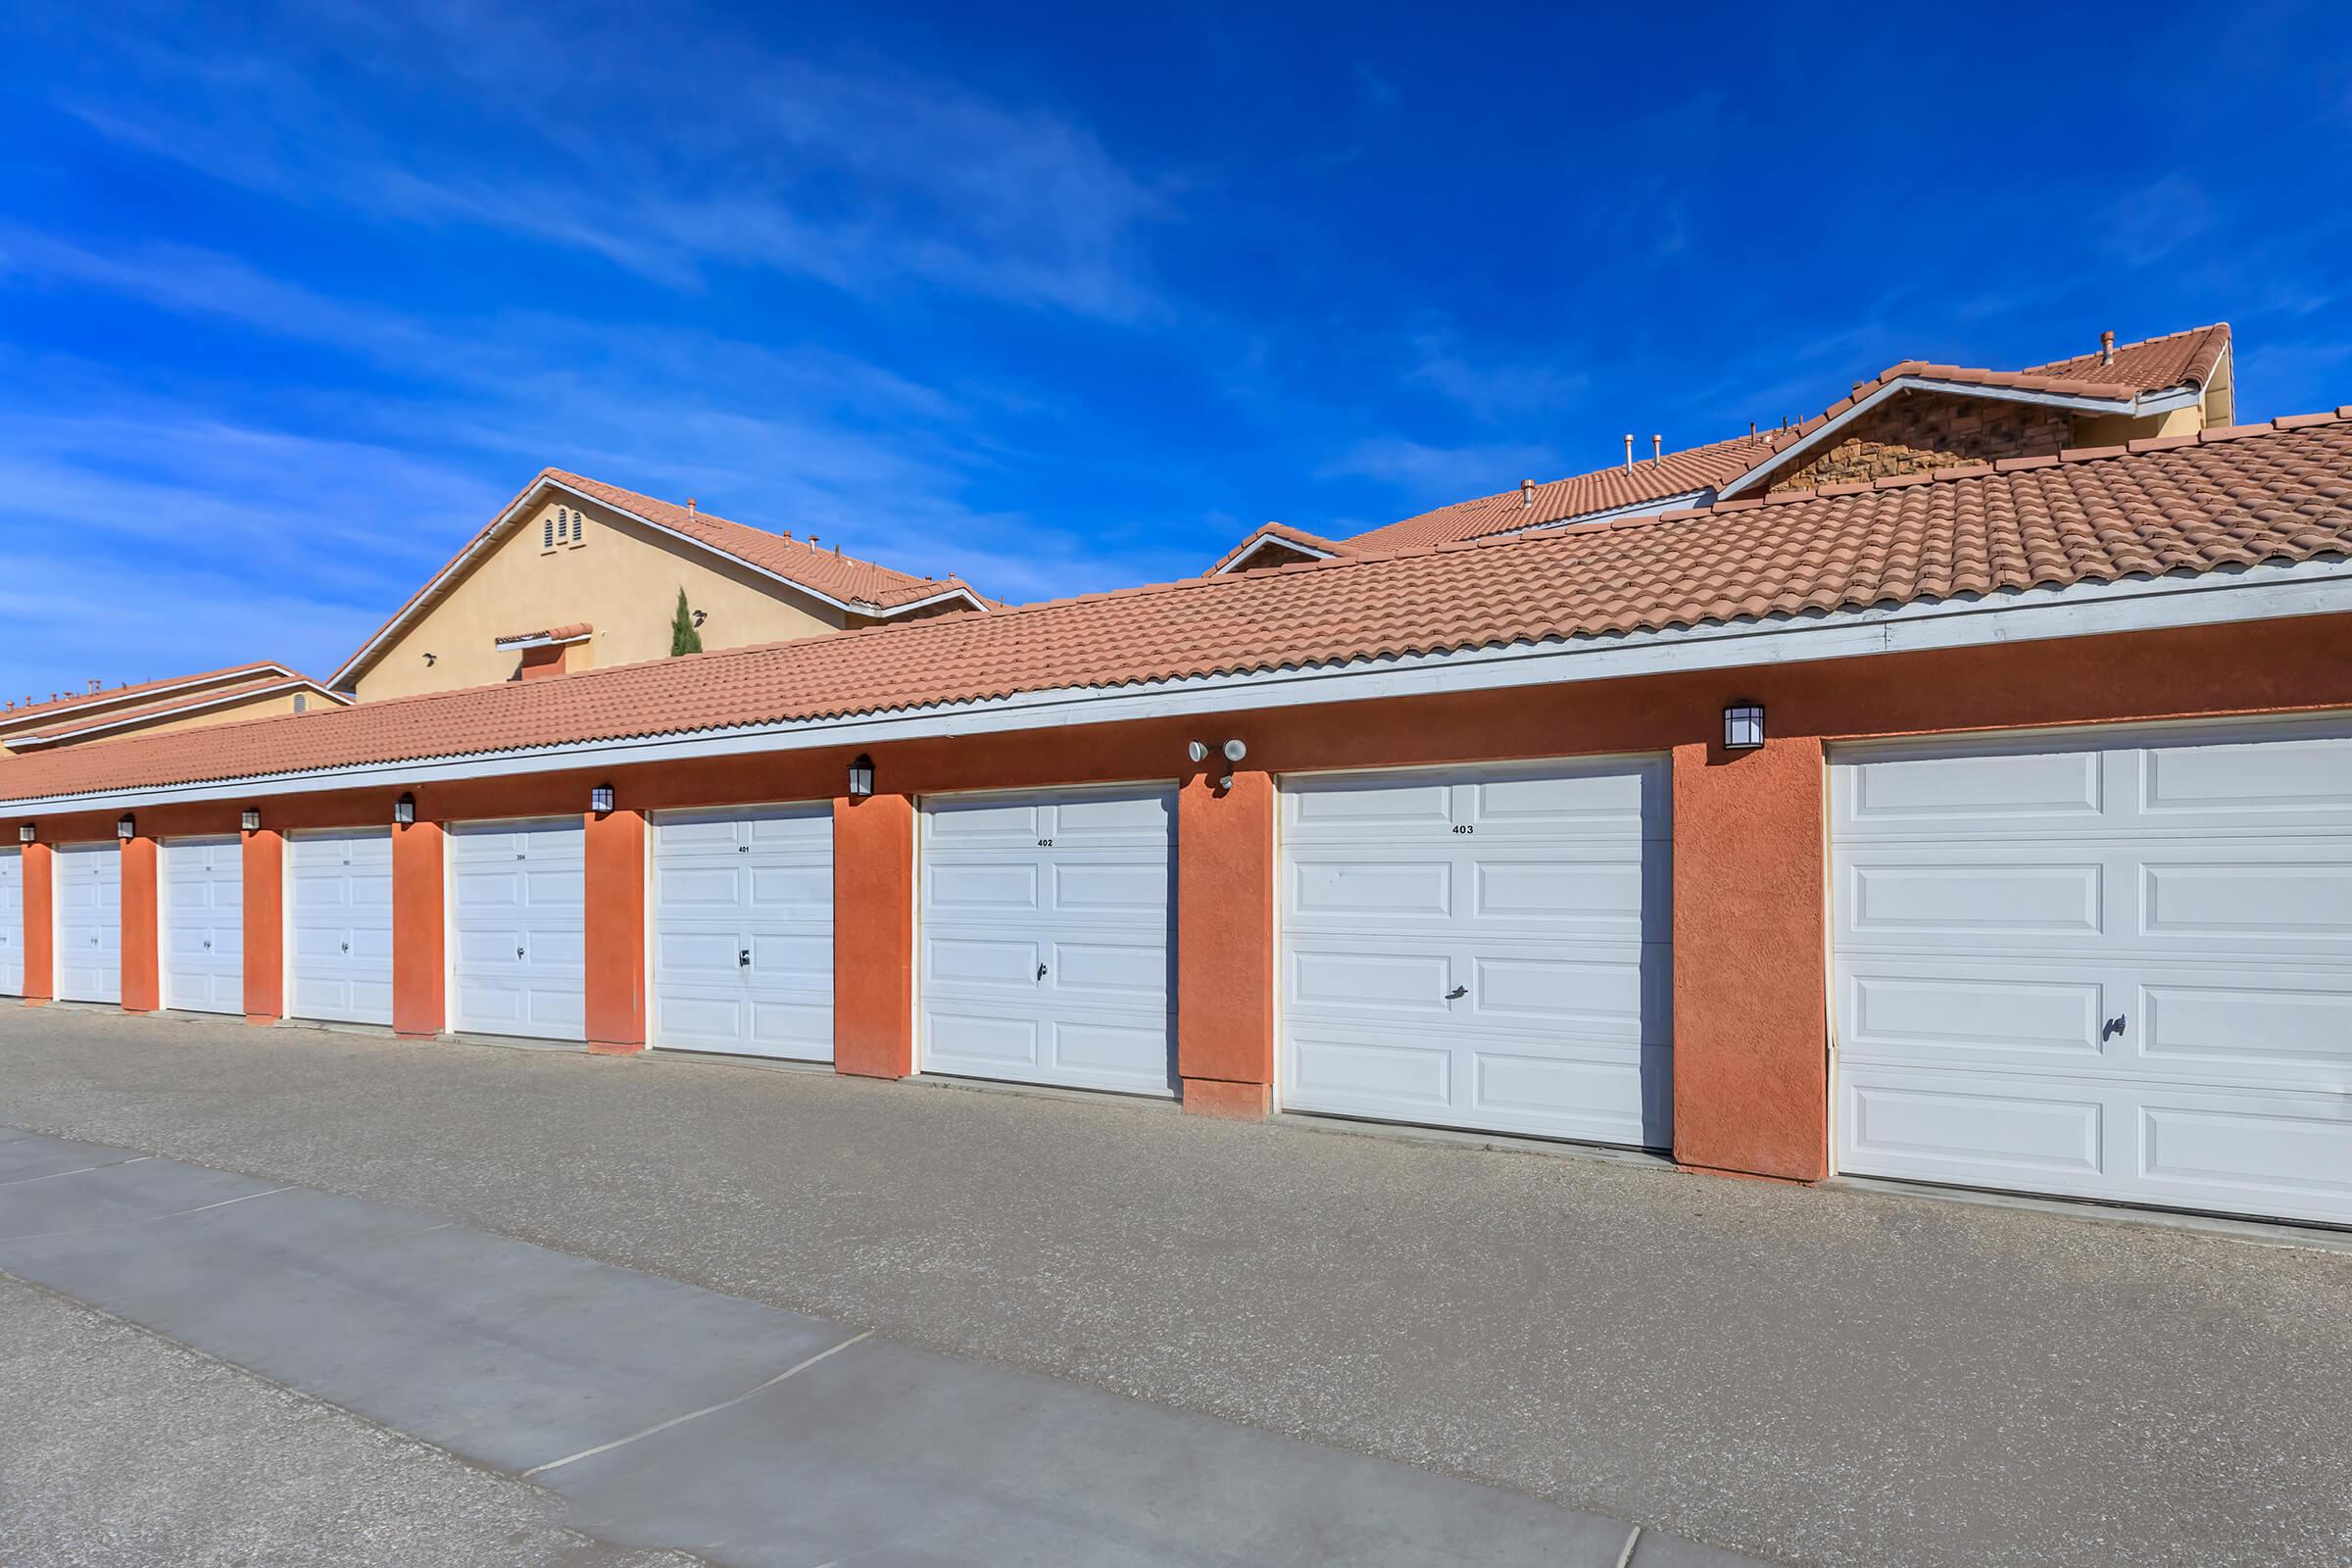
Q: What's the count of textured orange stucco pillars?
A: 8